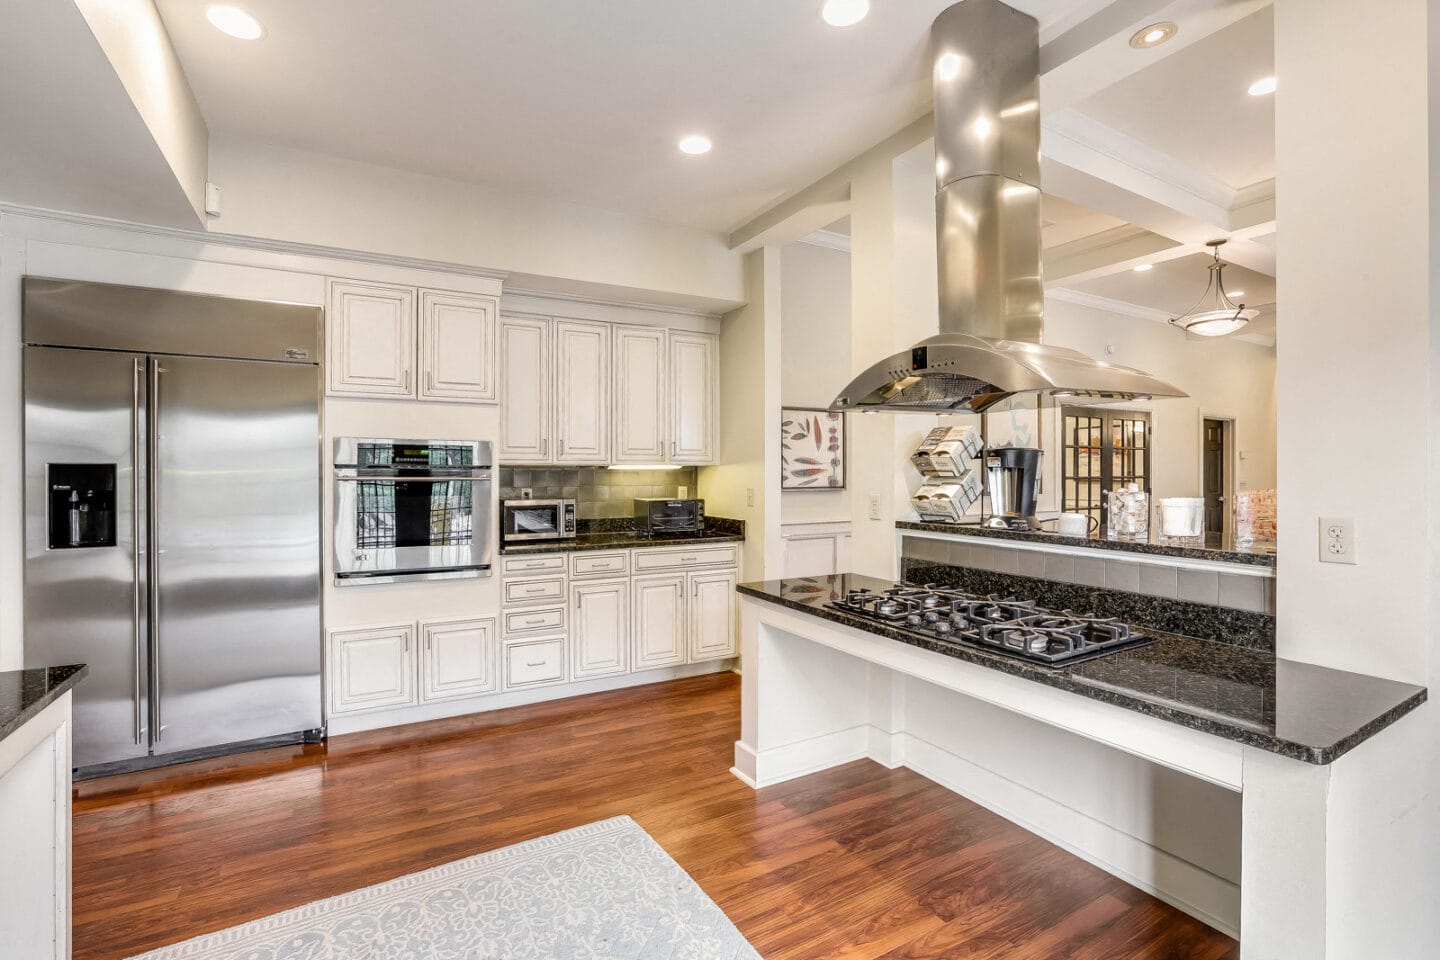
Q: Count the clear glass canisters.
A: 3